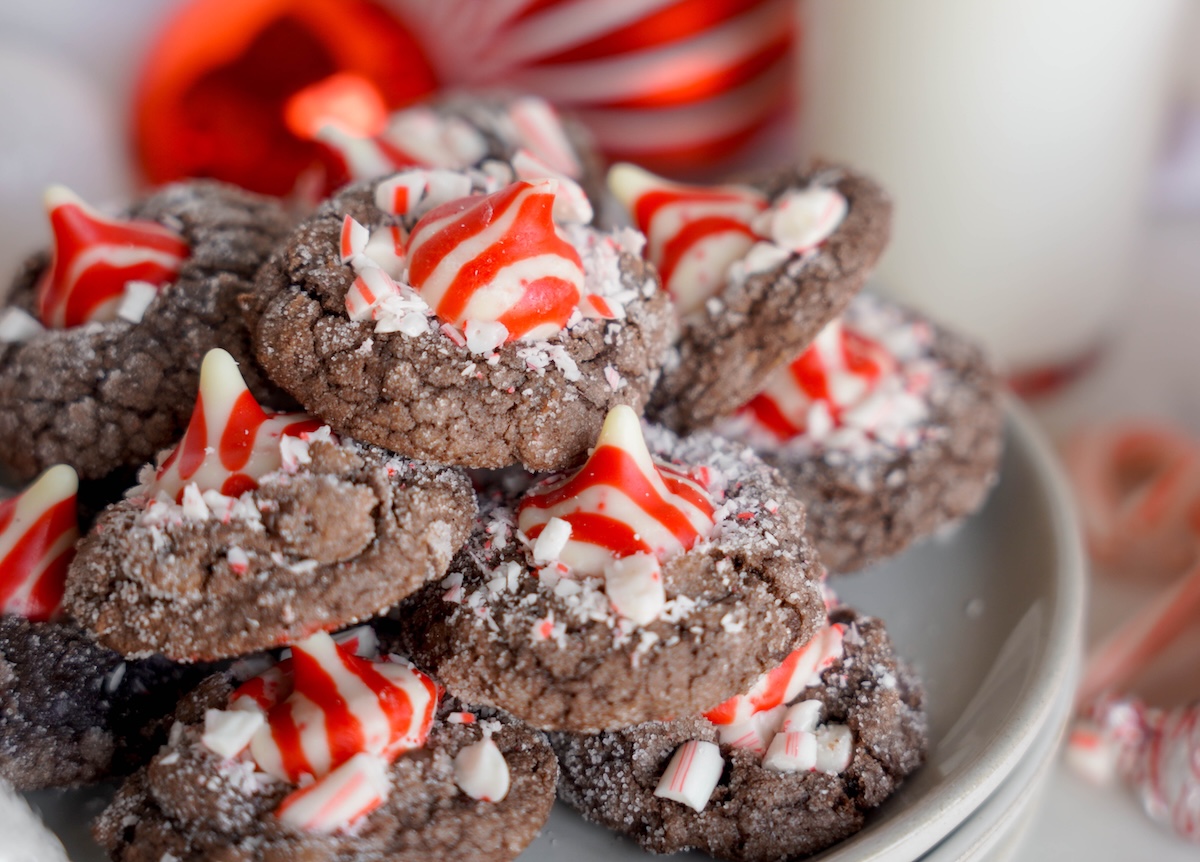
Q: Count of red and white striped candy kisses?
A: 10